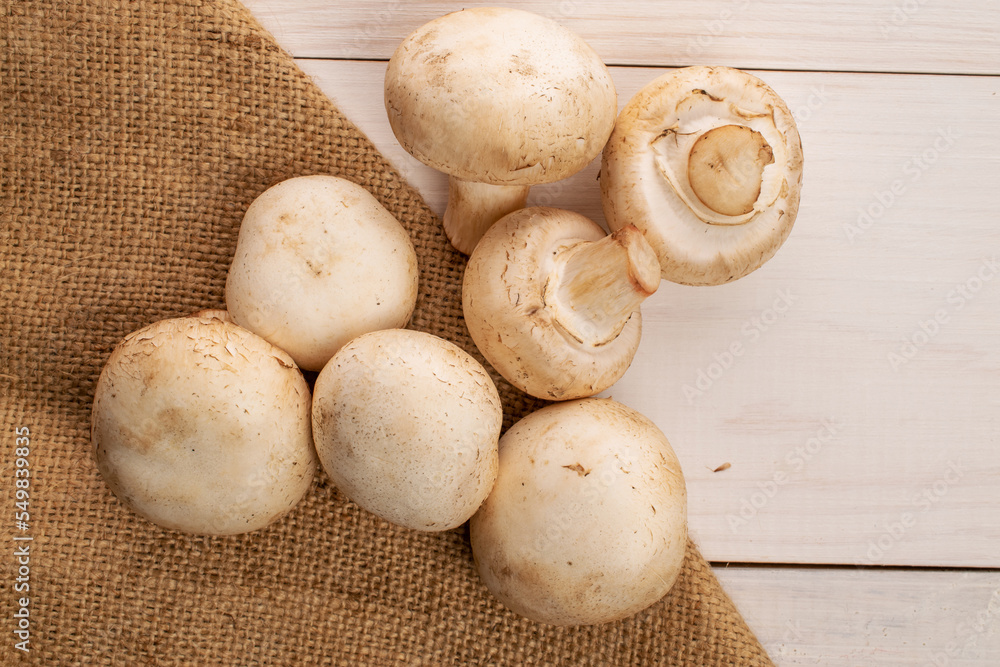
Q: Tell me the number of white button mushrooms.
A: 7